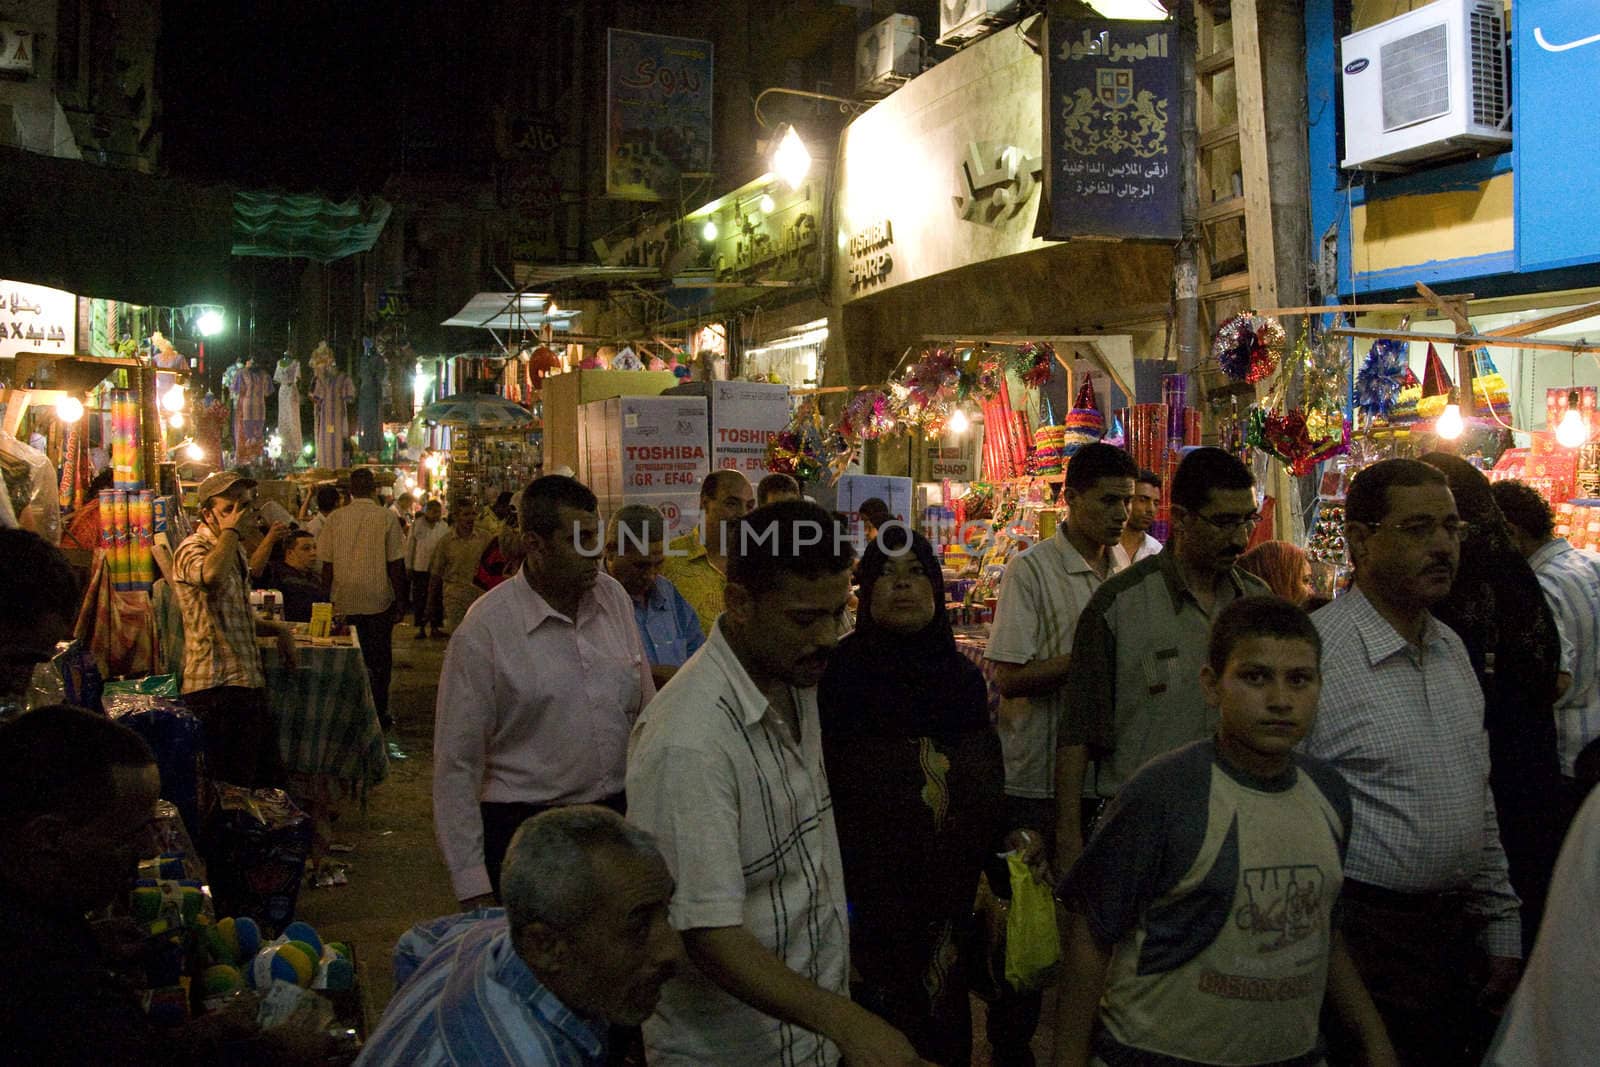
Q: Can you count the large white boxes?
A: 3